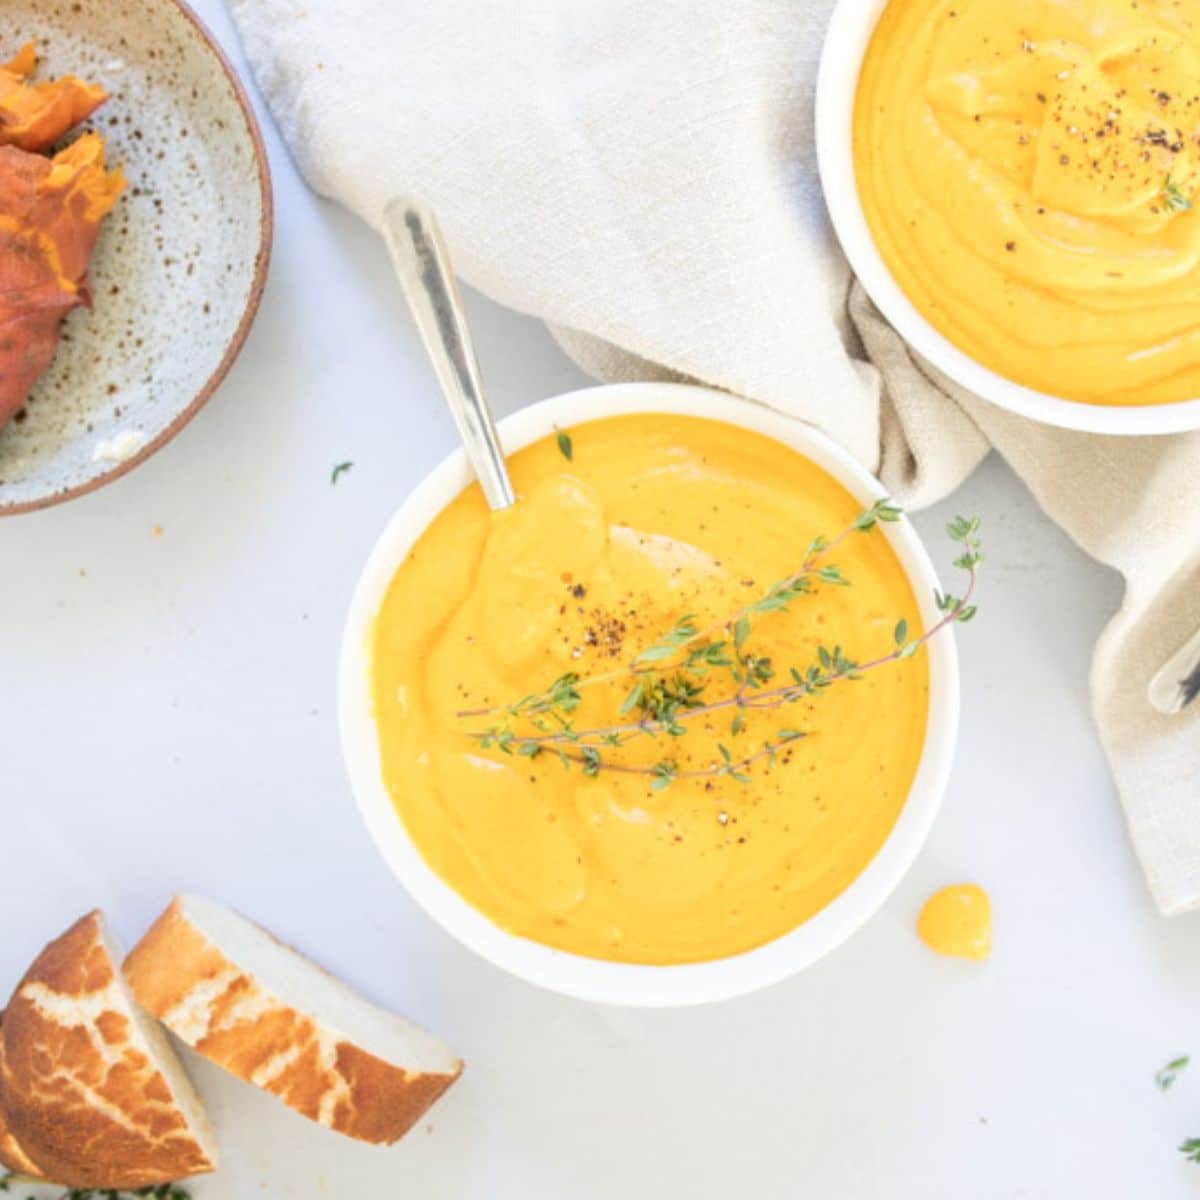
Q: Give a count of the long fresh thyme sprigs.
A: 3